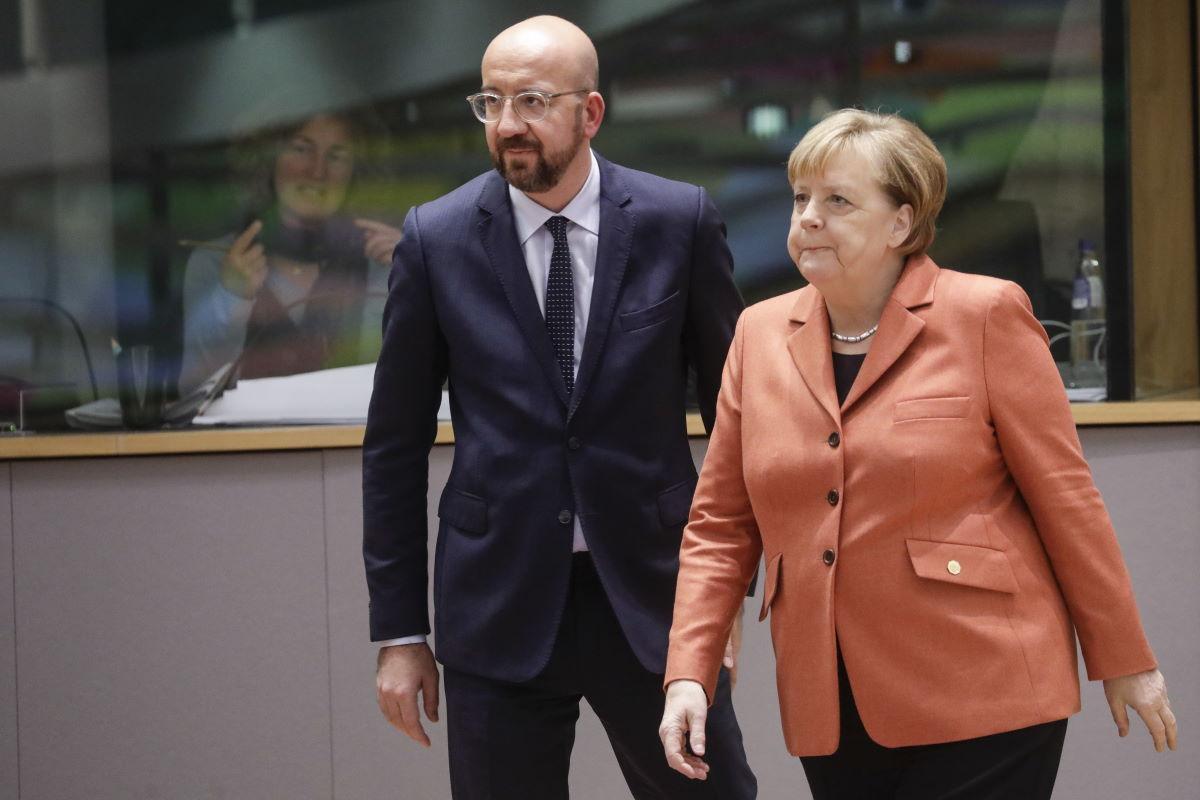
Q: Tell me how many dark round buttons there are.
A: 5